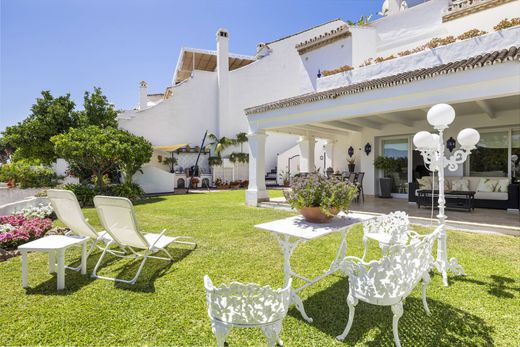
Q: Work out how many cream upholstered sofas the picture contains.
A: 1